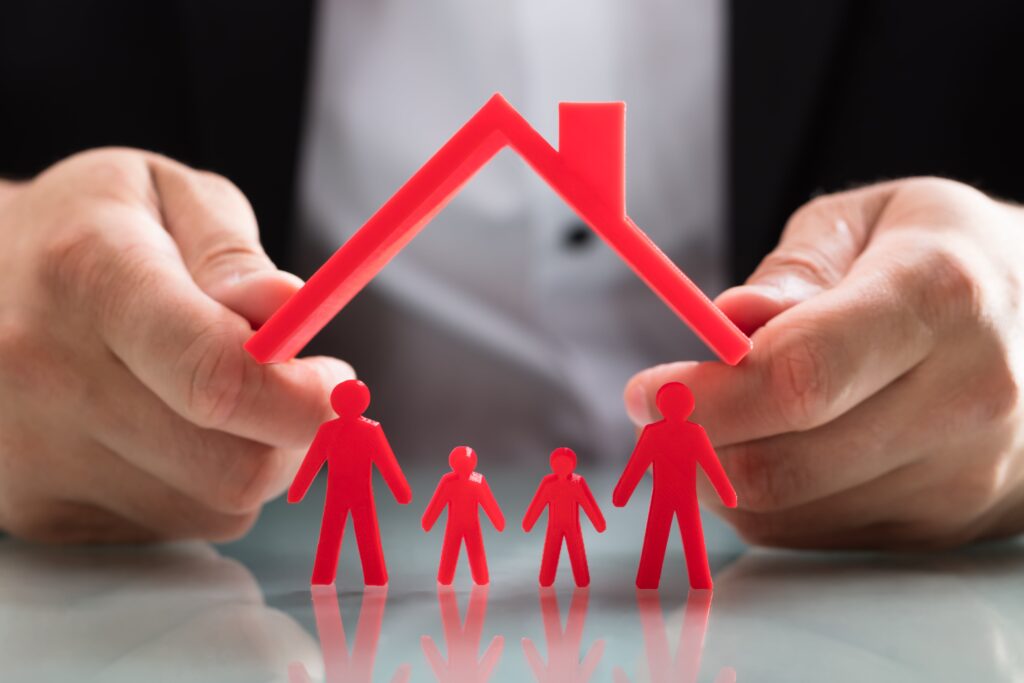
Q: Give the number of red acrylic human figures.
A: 4